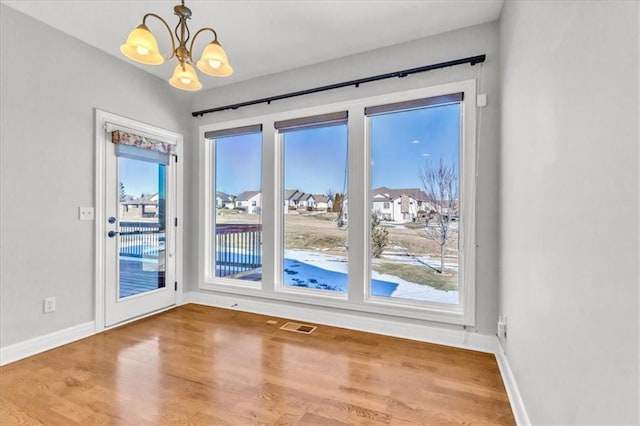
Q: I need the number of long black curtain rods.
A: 1